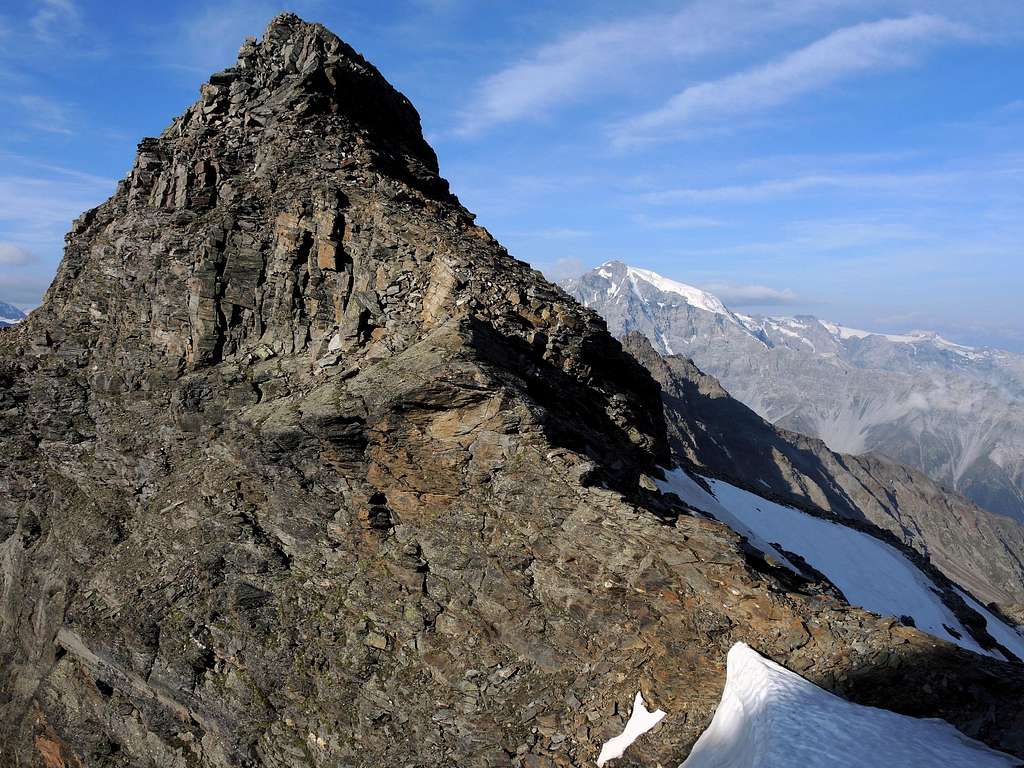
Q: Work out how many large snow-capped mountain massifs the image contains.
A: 1